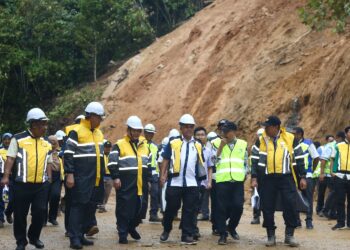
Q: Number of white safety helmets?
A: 11